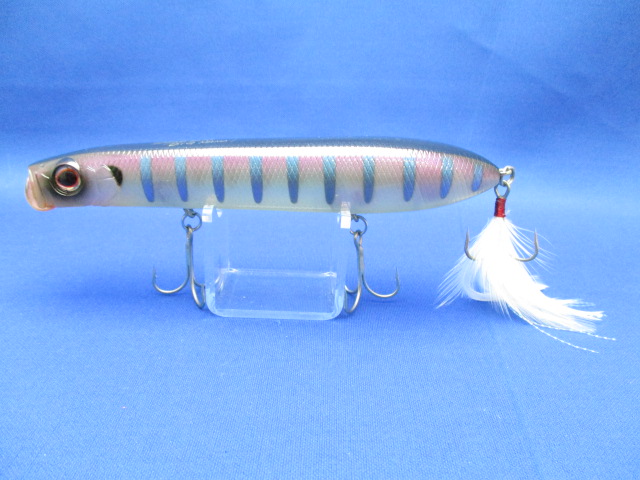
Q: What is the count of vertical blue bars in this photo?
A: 10